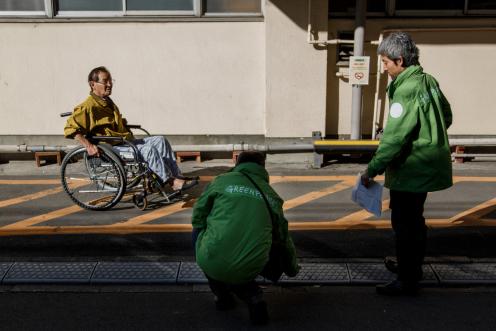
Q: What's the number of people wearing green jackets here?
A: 2